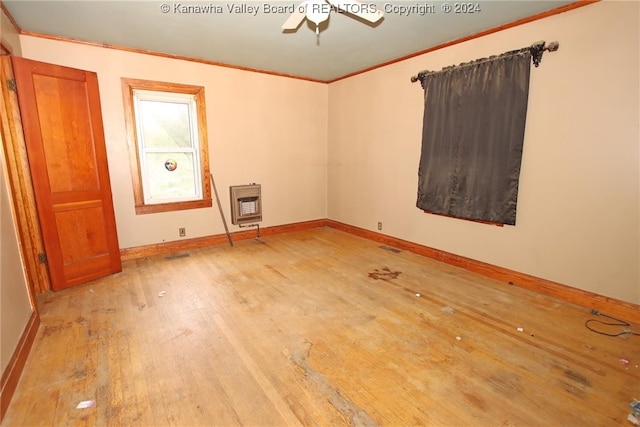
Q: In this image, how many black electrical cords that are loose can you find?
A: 1